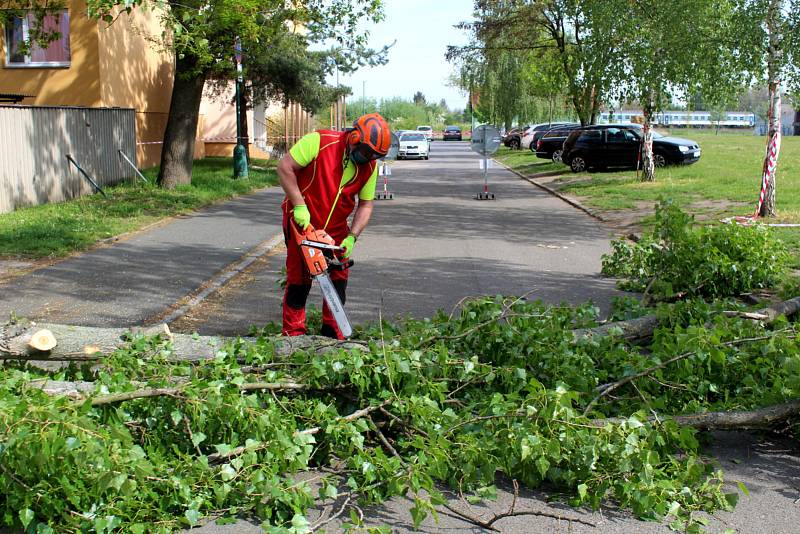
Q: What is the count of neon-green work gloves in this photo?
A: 2